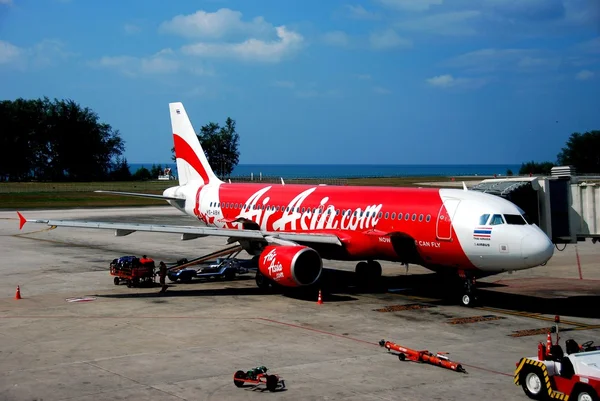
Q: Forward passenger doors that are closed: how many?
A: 1